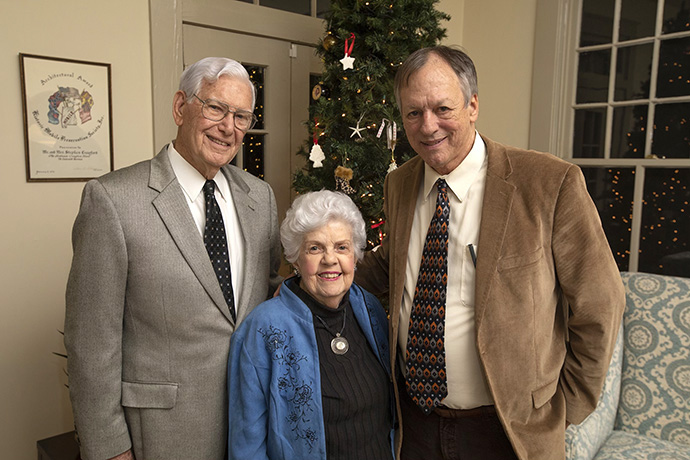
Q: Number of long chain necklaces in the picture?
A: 1